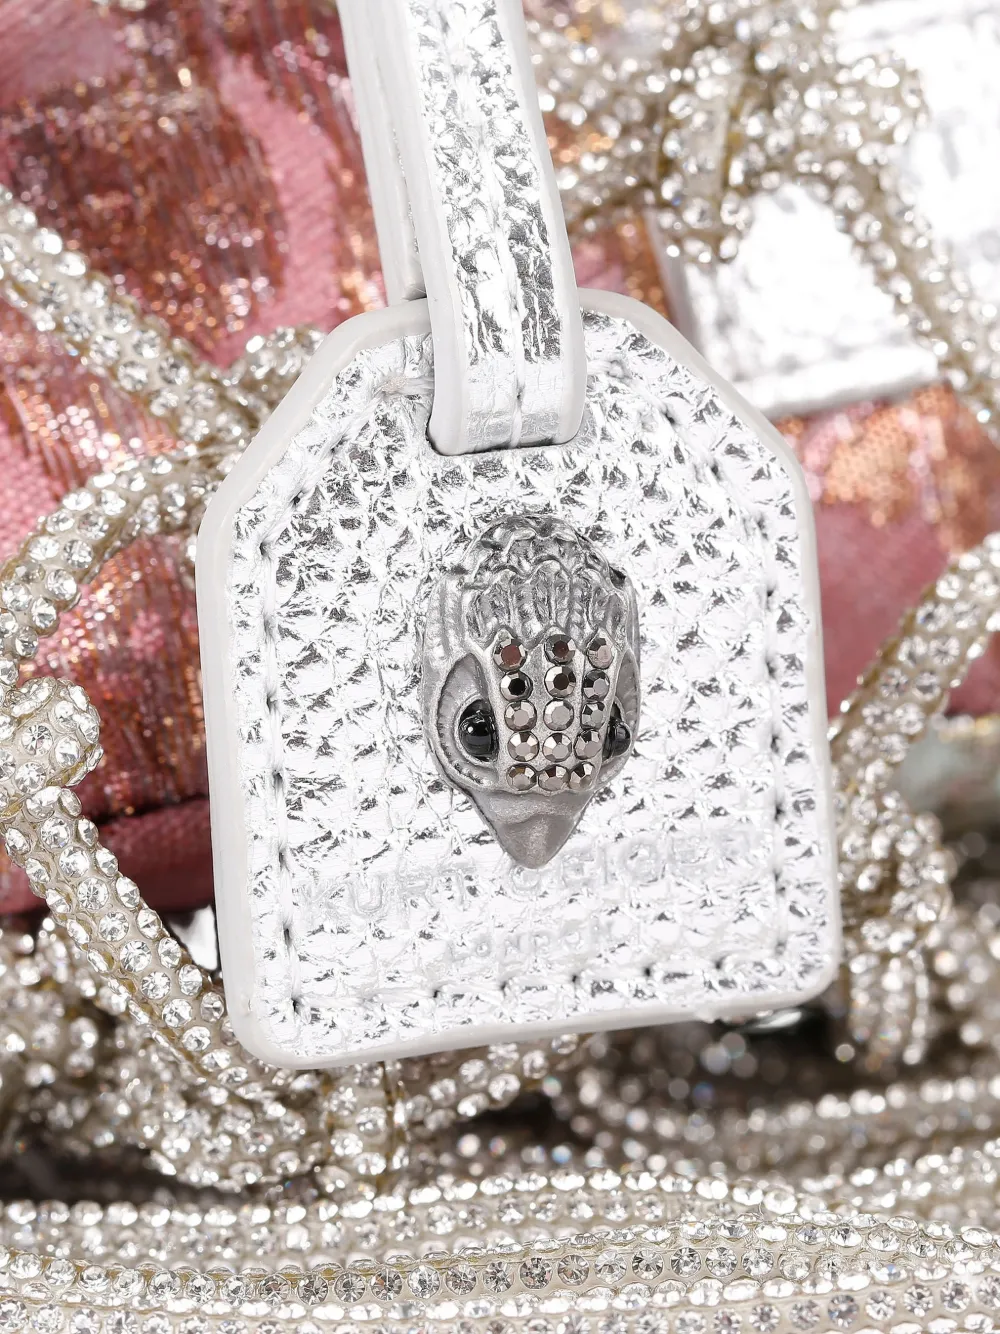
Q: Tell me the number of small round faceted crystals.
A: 15